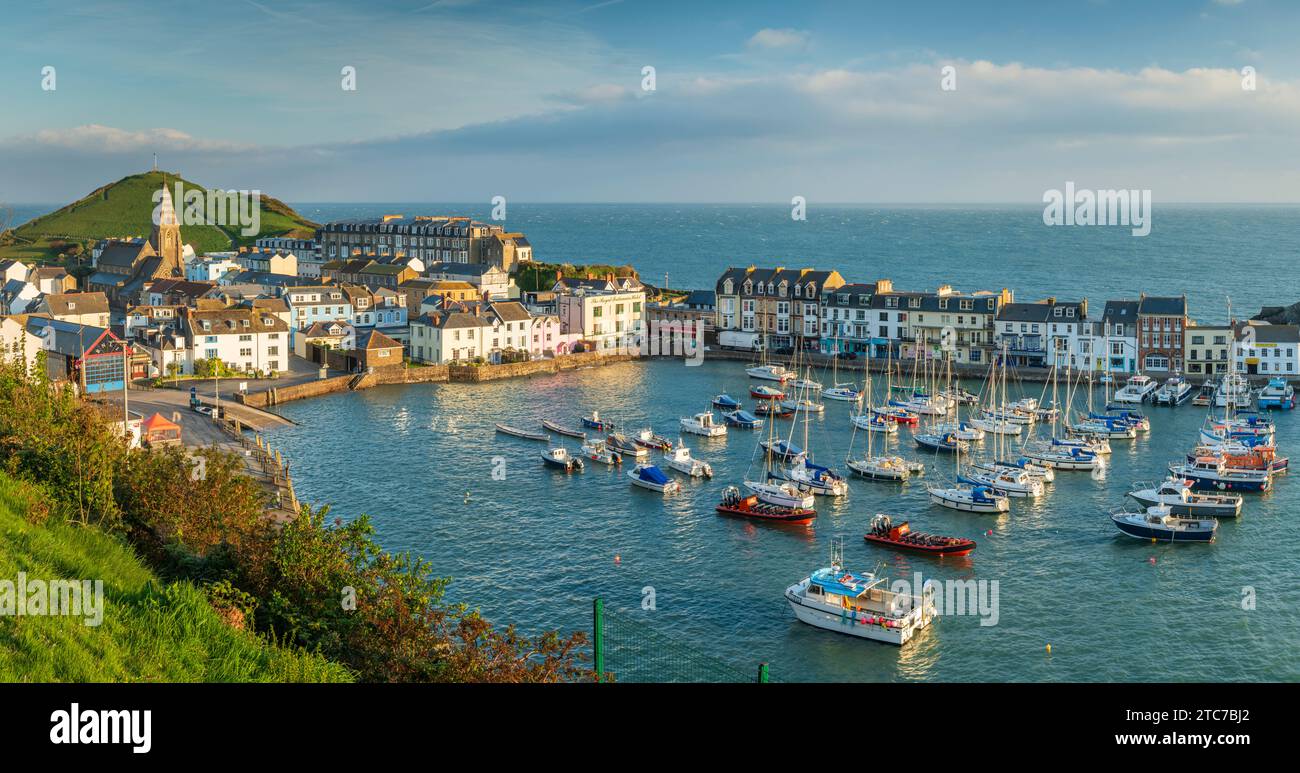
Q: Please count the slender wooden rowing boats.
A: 2